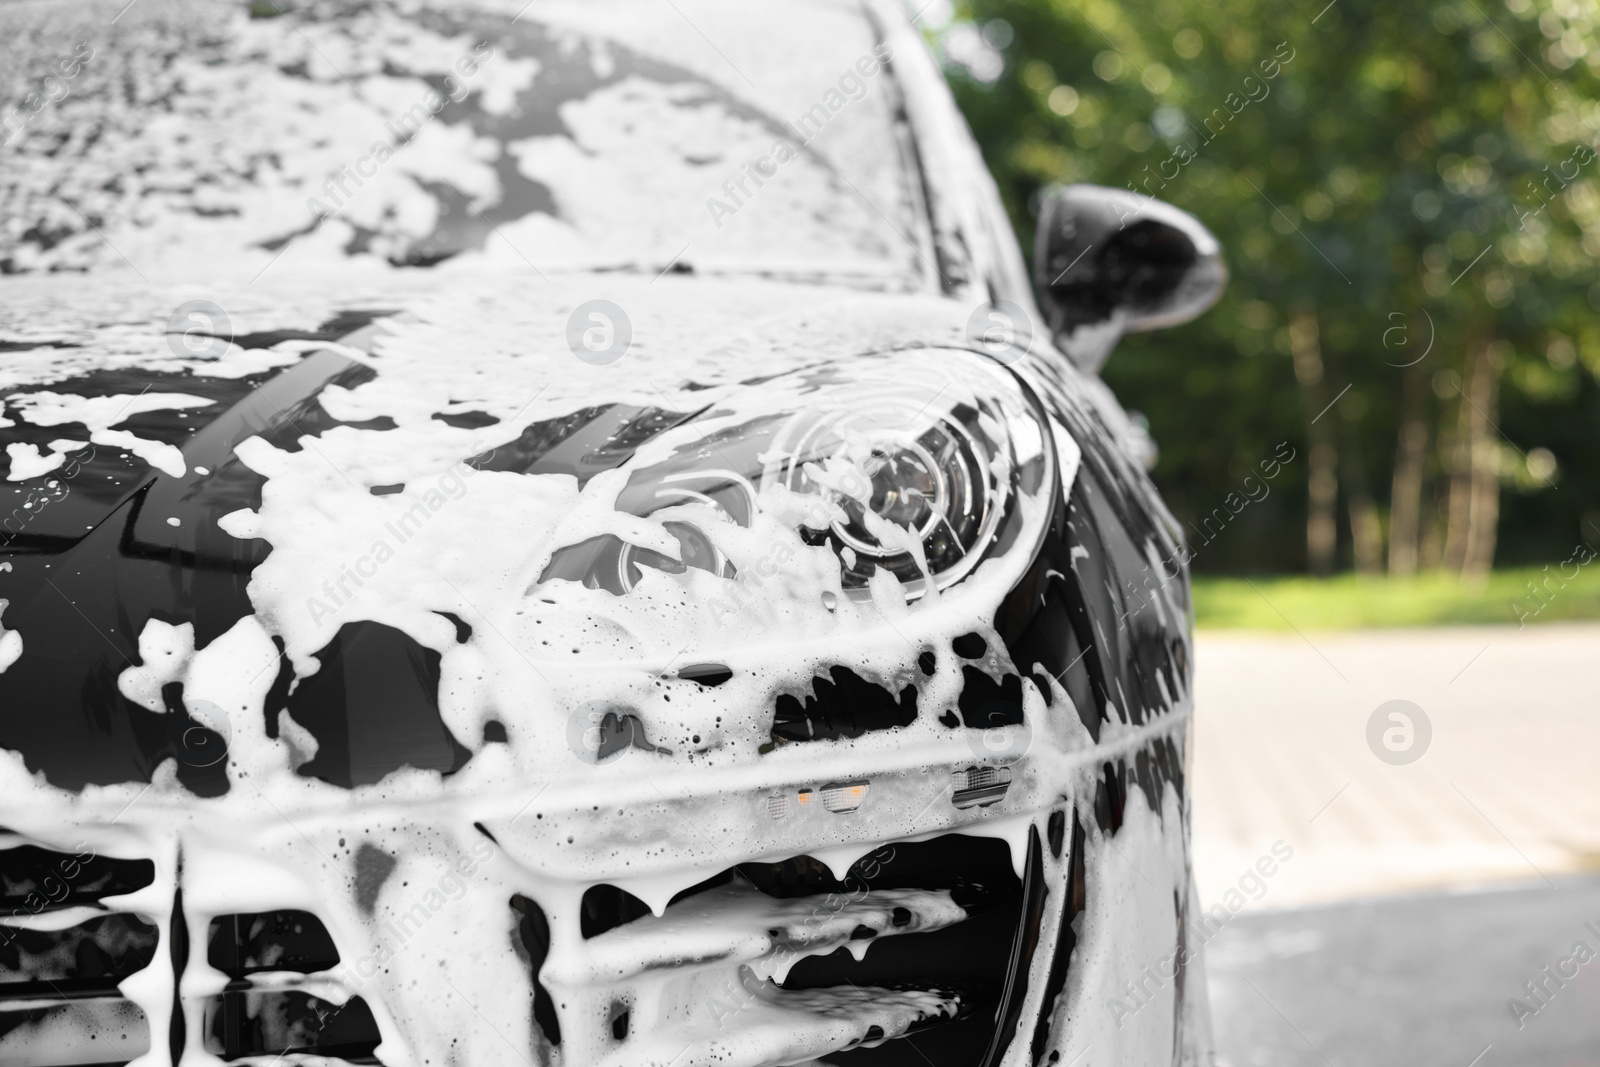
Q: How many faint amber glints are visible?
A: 2